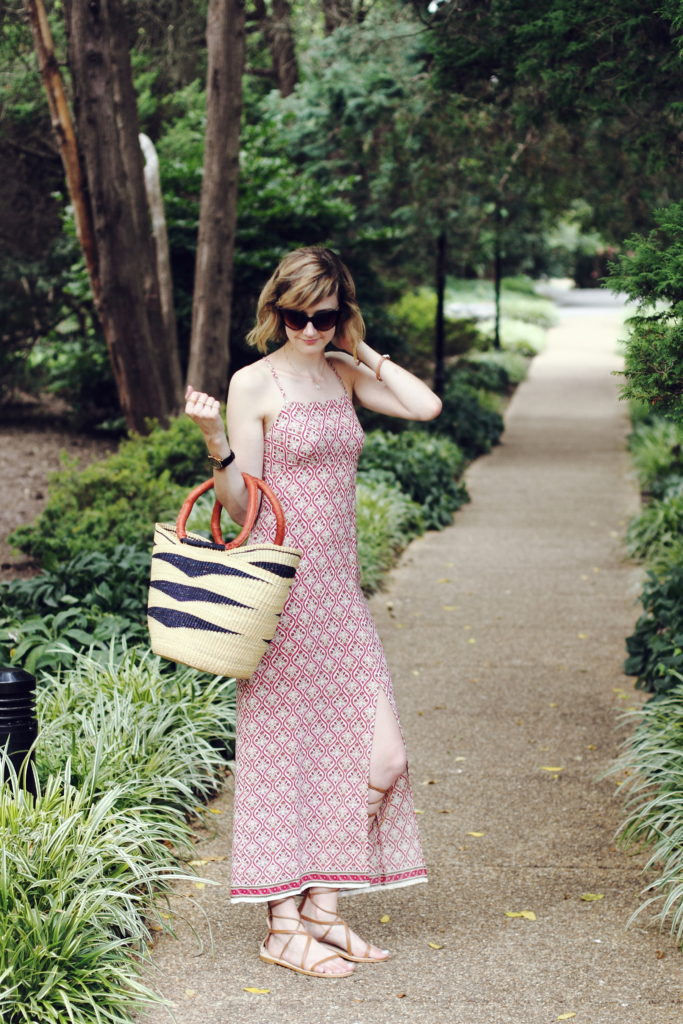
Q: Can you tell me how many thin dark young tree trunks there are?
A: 2